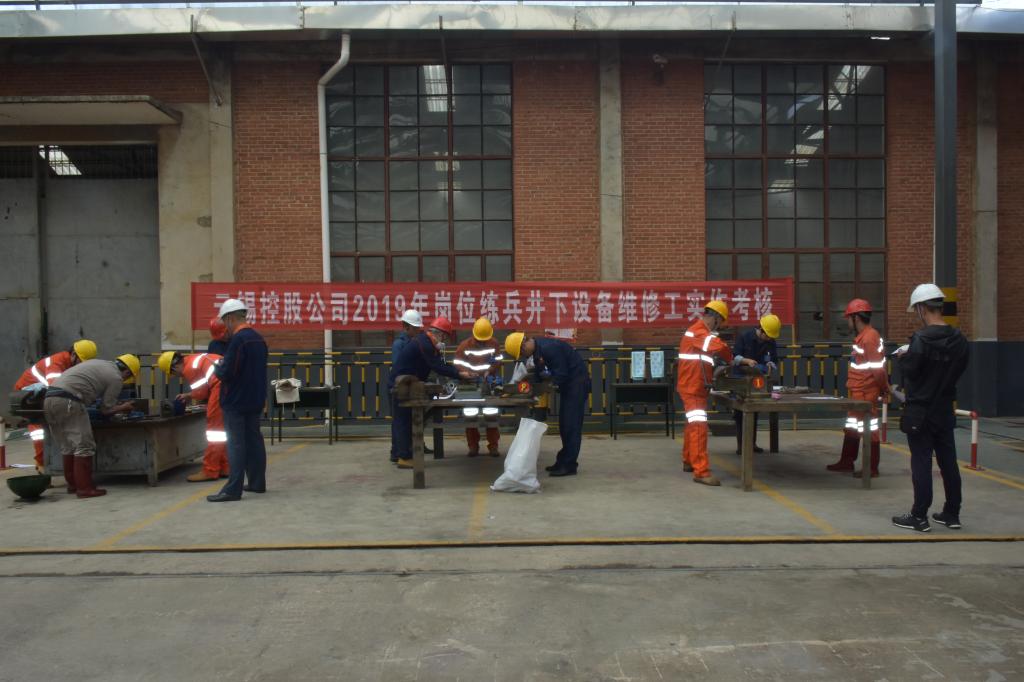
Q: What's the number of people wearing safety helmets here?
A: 13